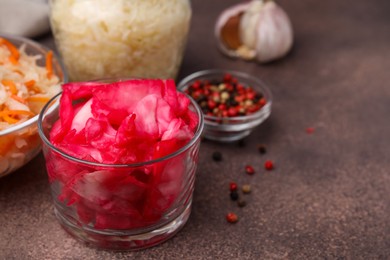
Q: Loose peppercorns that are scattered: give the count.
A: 11